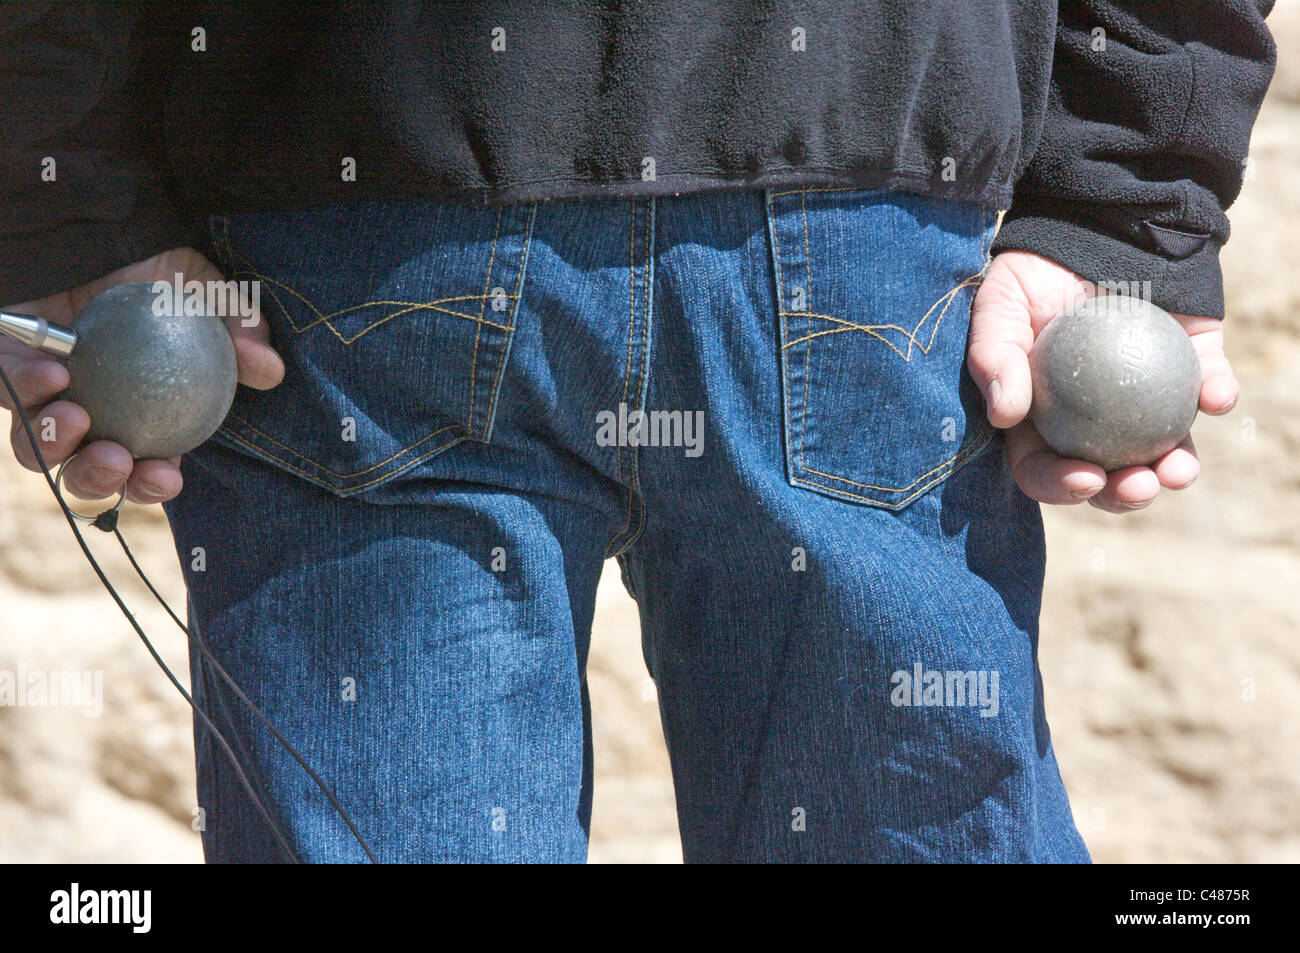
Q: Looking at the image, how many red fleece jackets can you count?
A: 0